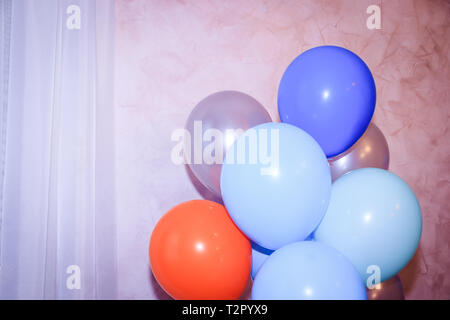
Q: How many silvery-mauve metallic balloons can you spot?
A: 3